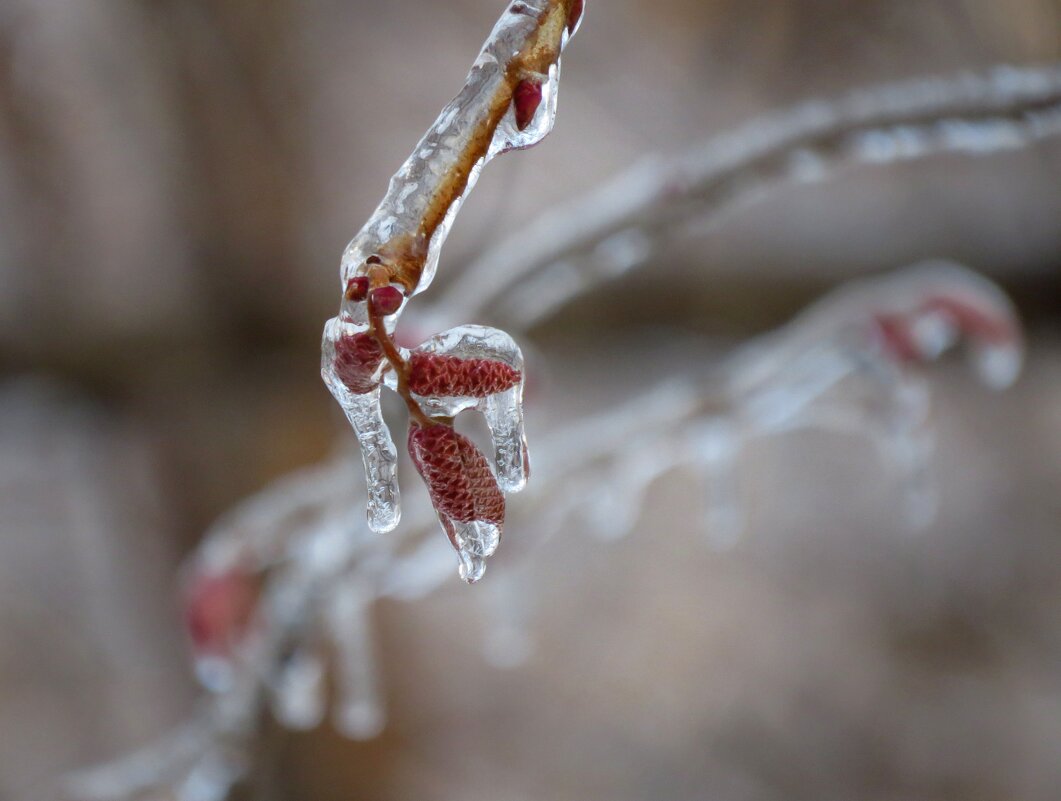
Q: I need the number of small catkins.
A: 3